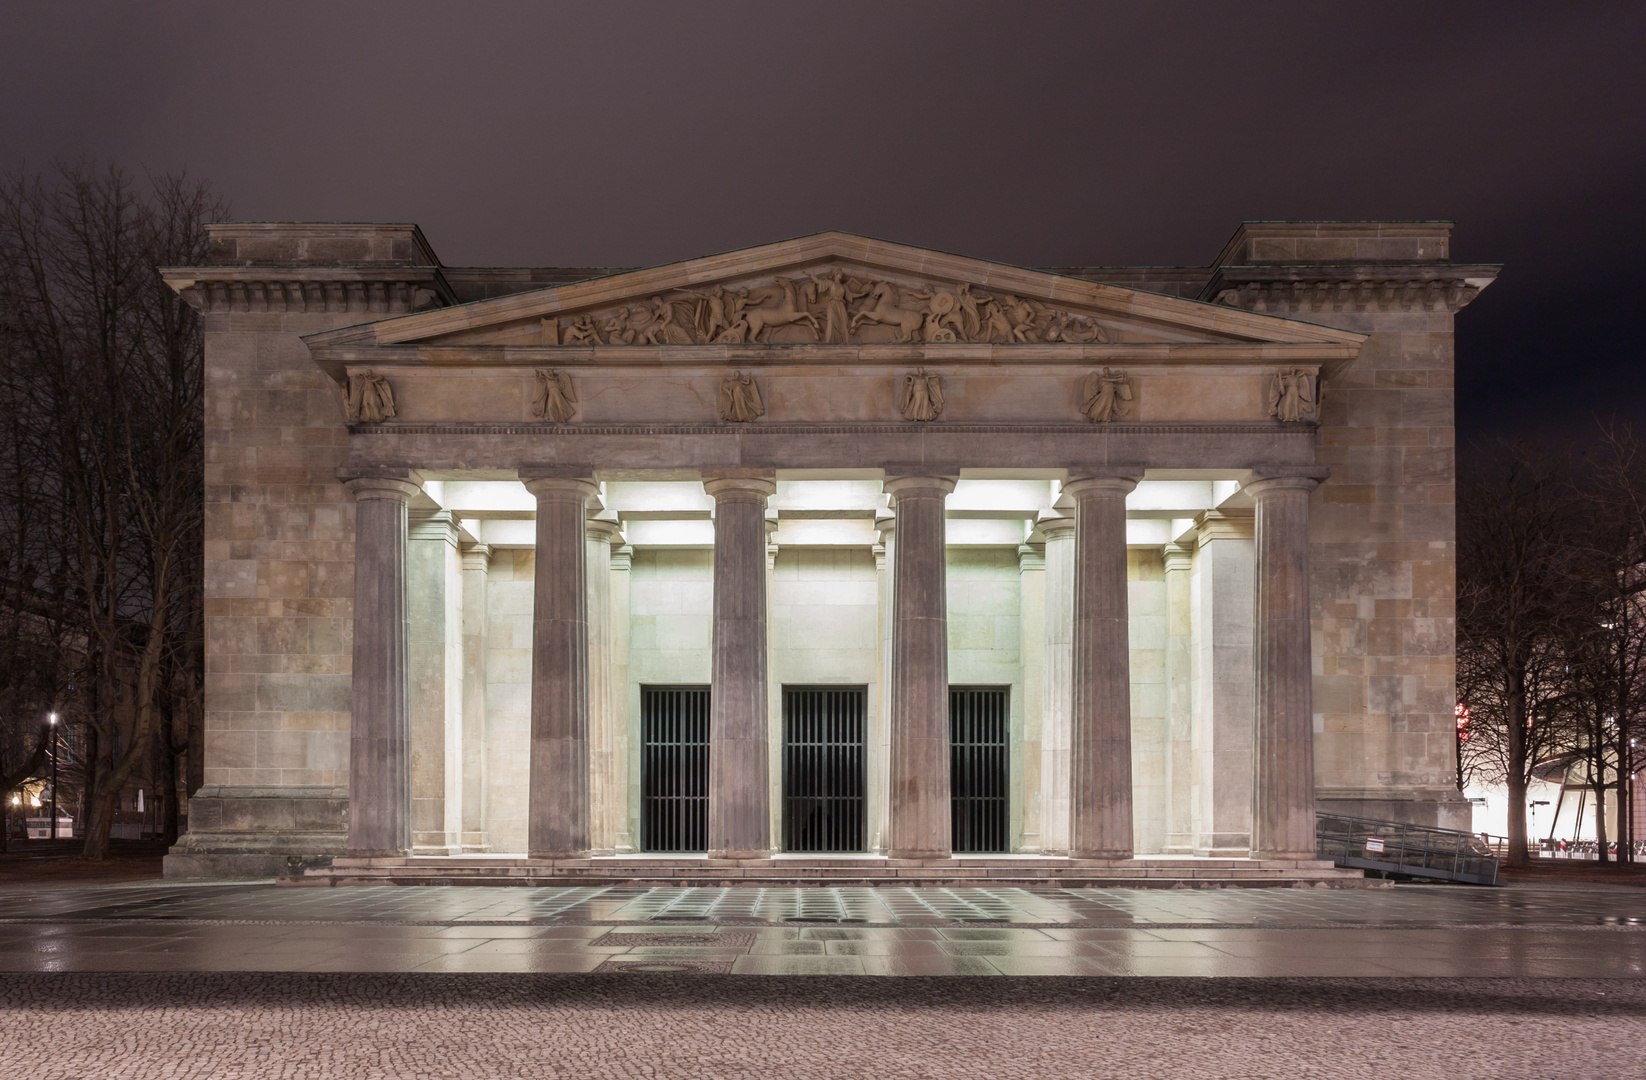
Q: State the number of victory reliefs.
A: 6